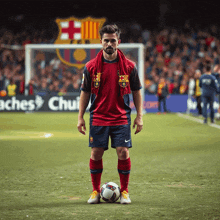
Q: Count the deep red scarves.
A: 1